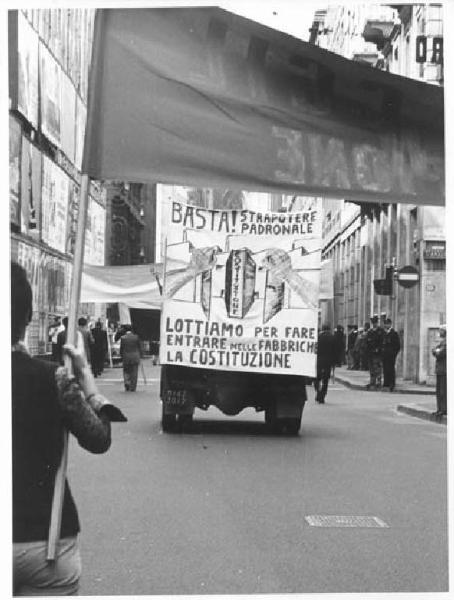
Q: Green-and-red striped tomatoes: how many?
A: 0